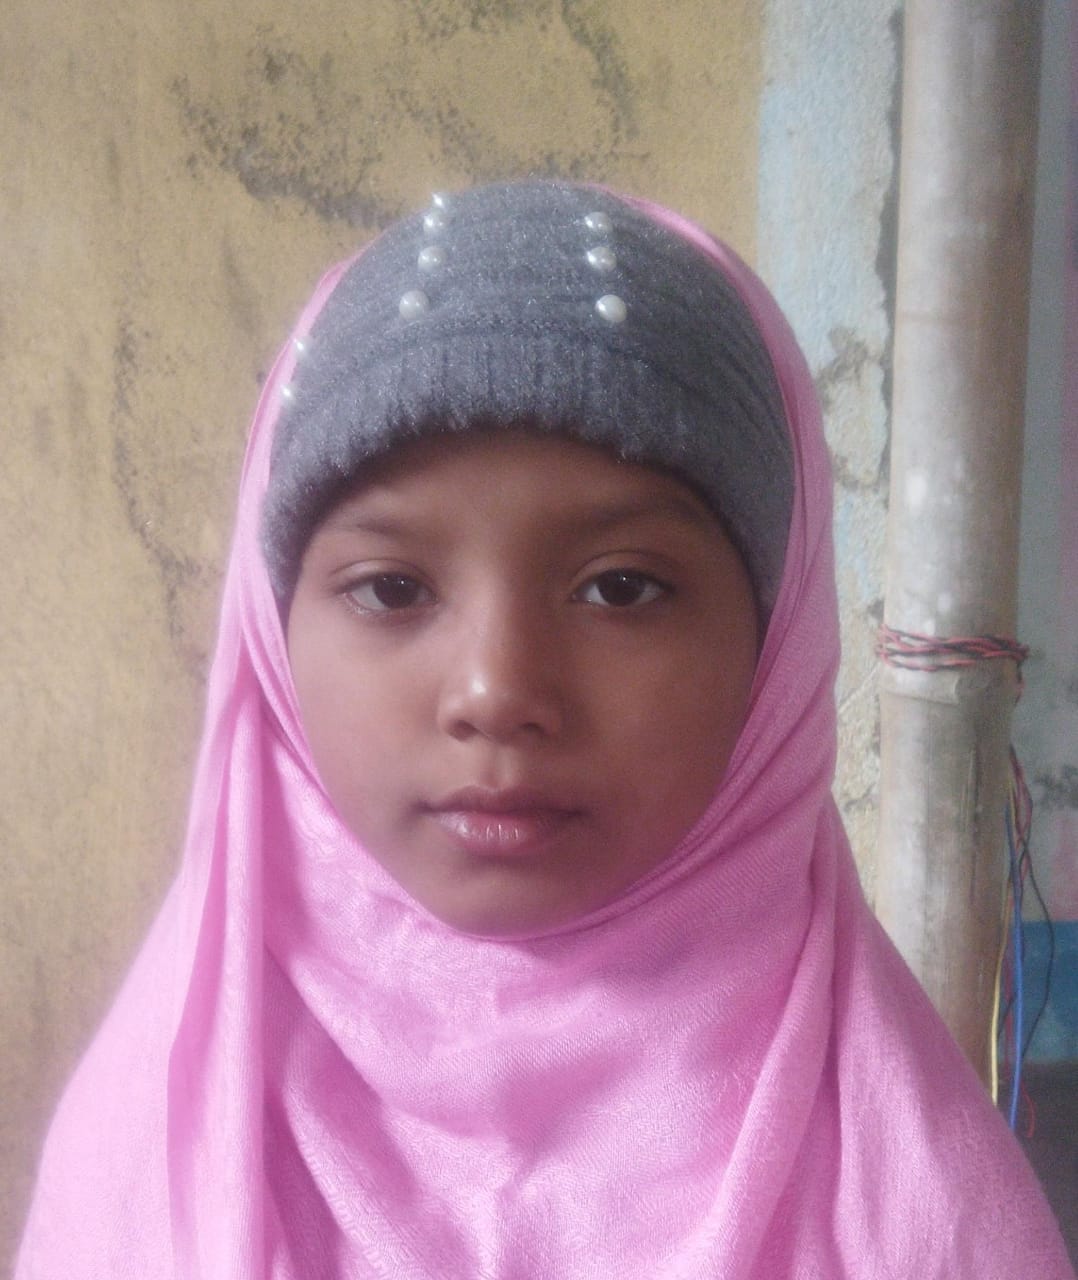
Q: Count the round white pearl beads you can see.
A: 9